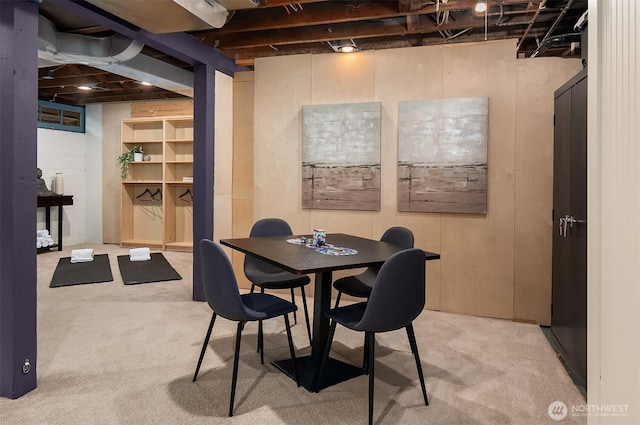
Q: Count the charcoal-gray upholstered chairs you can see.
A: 4